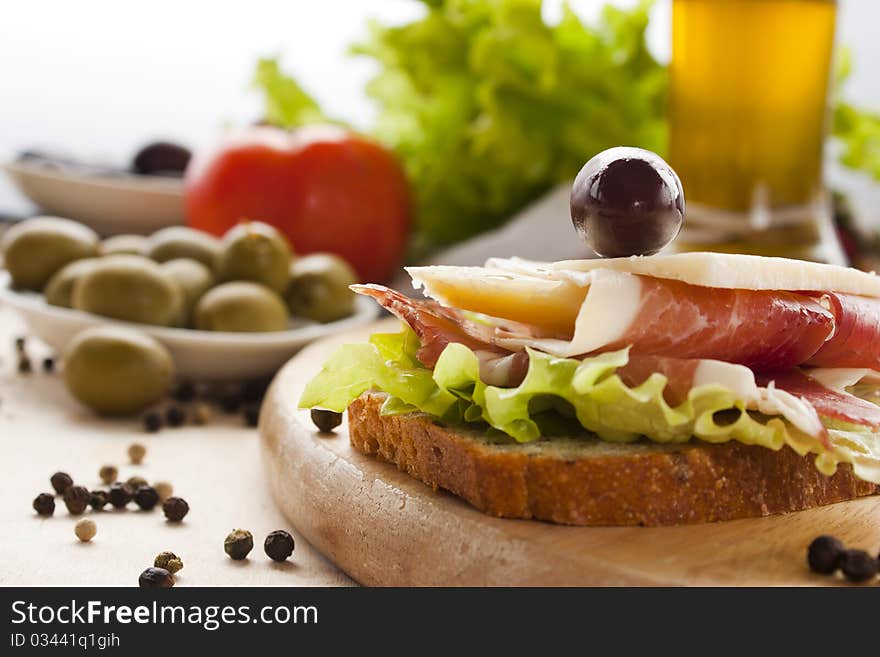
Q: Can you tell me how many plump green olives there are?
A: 10